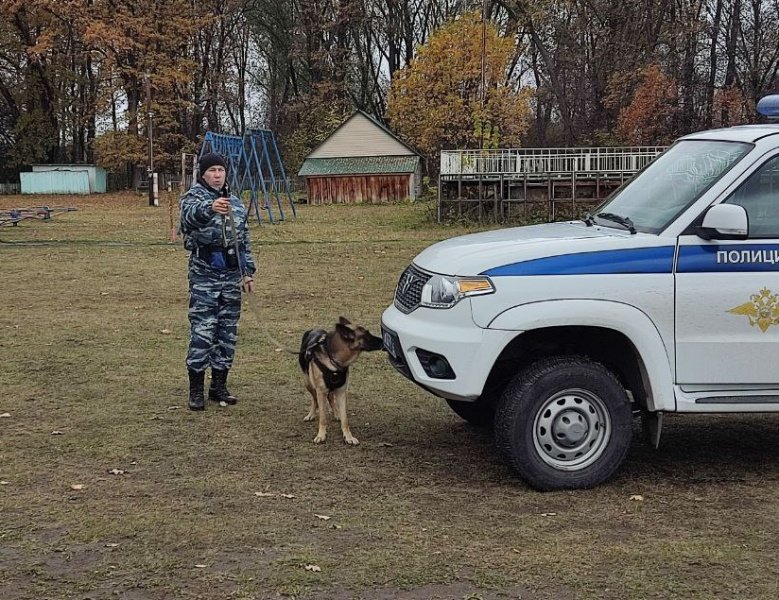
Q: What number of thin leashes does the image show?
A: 1